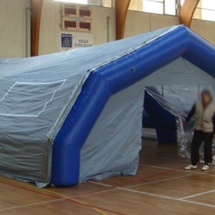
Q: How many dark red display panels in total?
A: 4